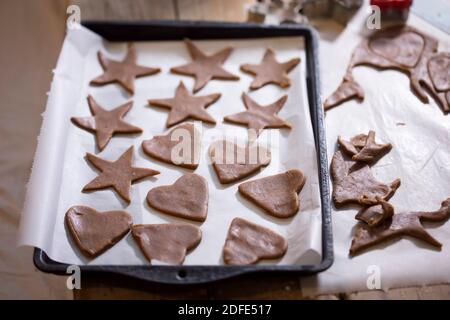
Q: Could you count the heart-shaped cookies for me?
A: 7